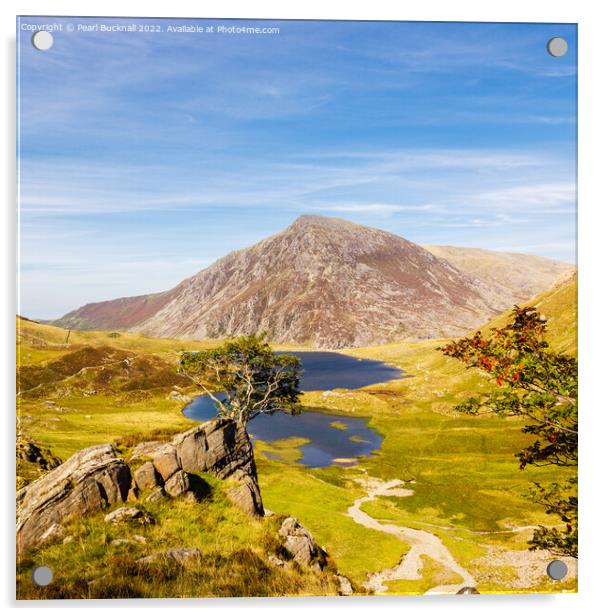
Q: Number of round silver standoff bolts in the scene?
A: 4